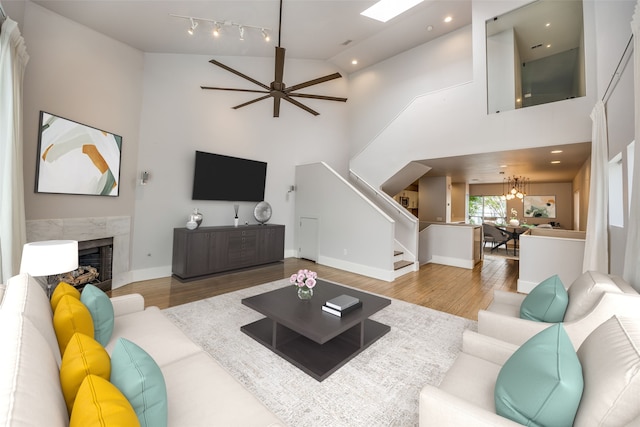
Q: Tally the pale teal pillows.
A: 4